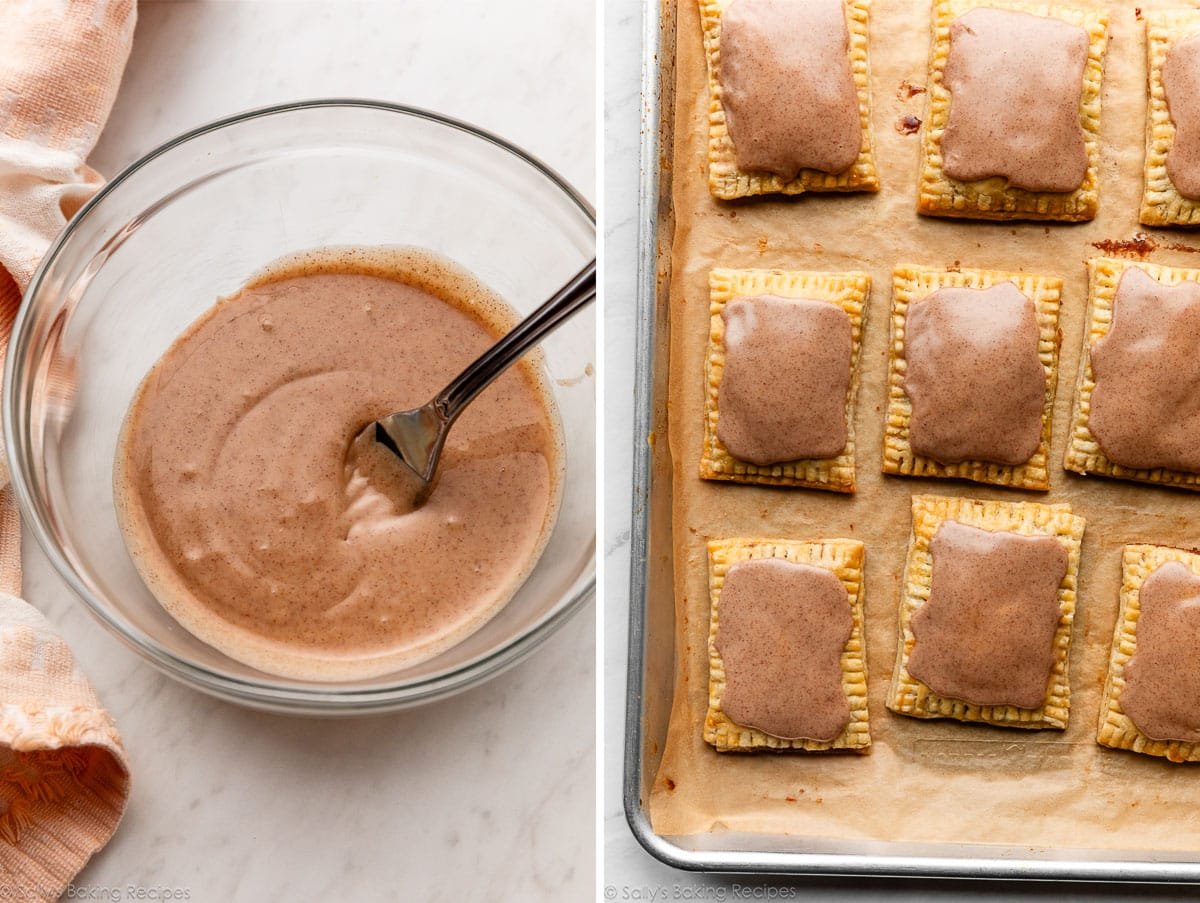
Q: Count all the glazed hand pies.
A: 9